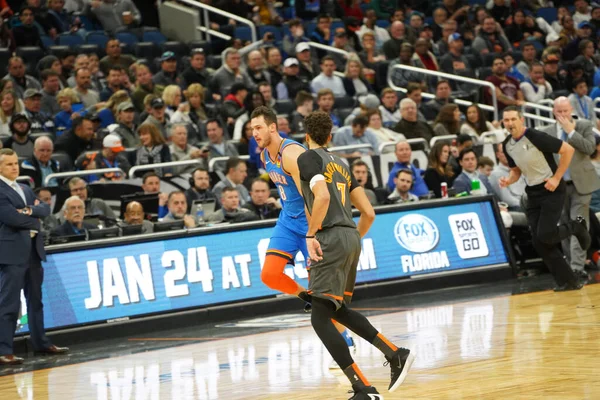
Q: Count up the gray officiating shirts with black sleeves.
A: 1